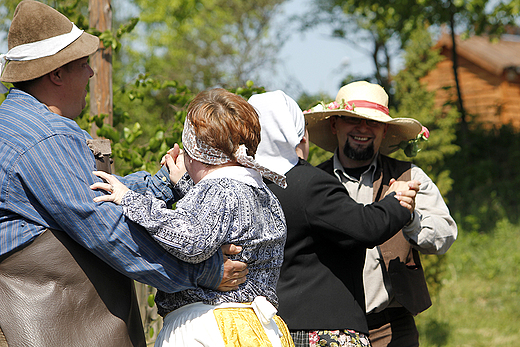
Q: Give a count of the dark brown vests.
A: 1